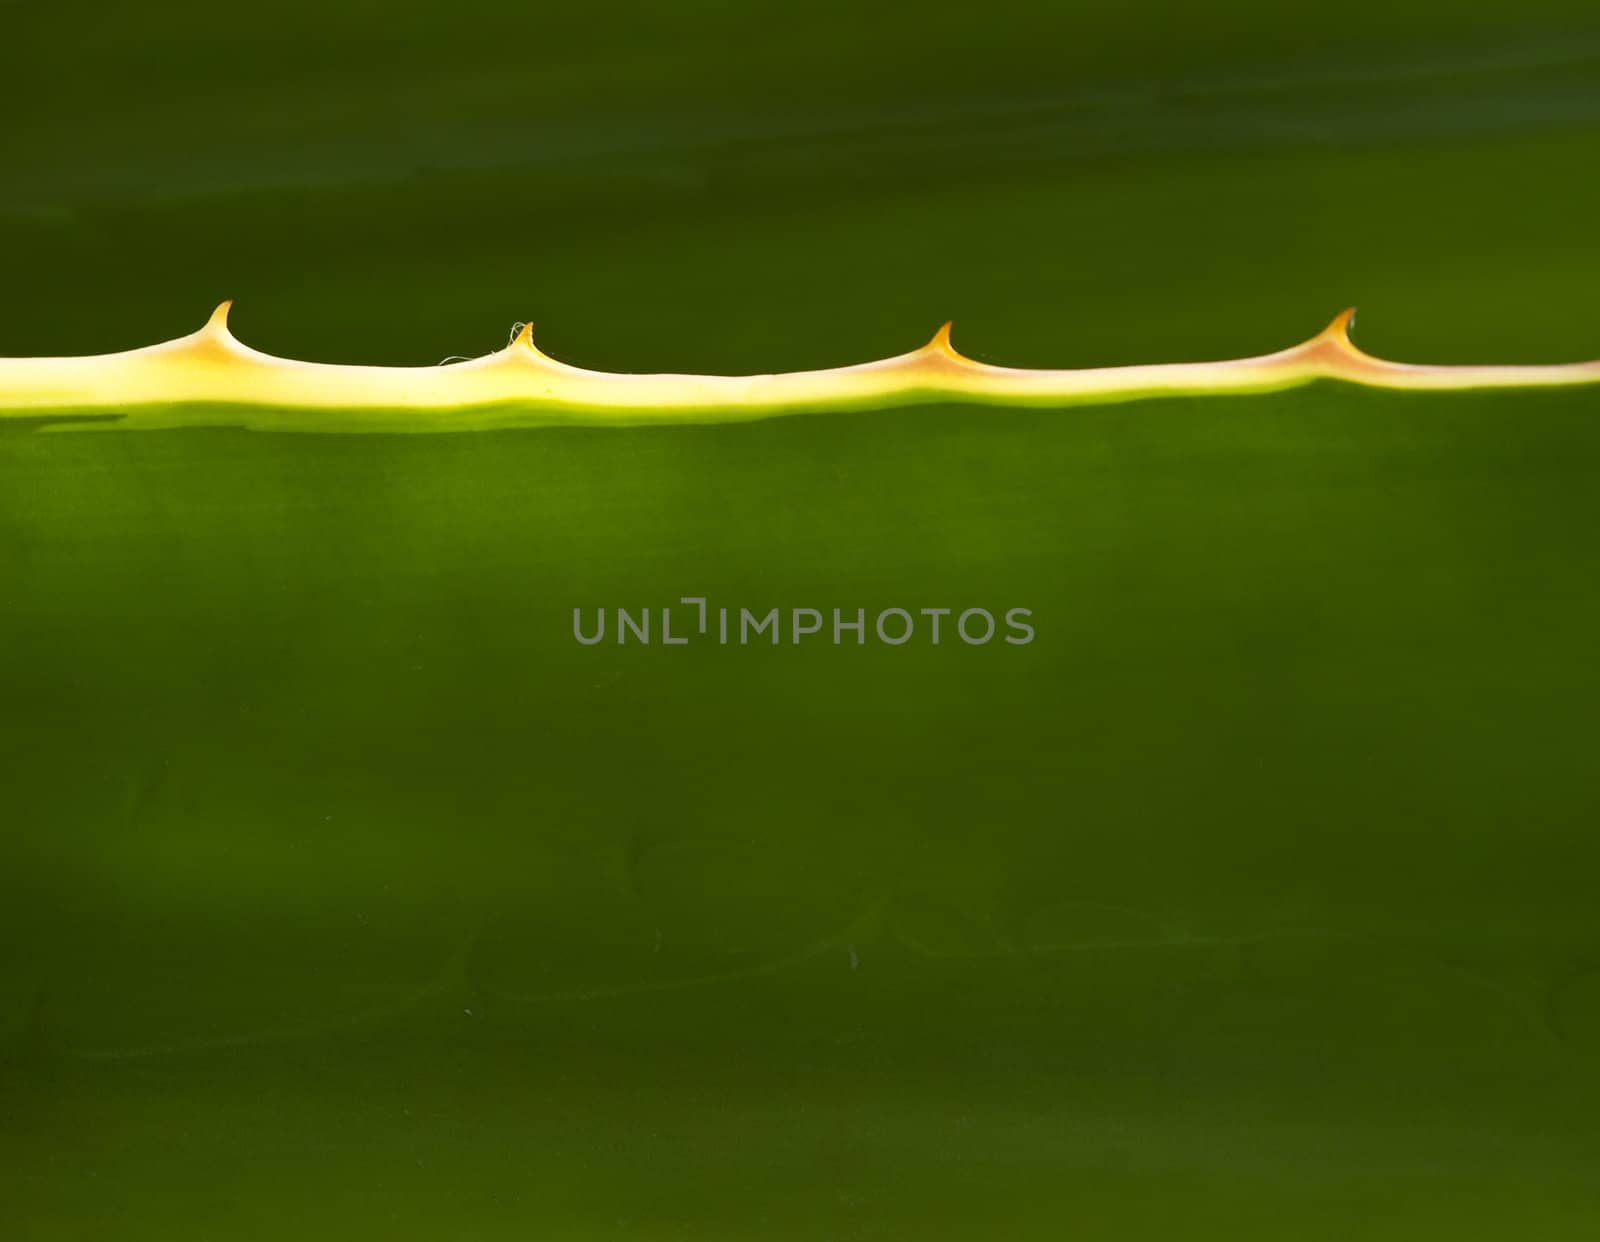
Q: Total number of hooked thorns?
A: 4